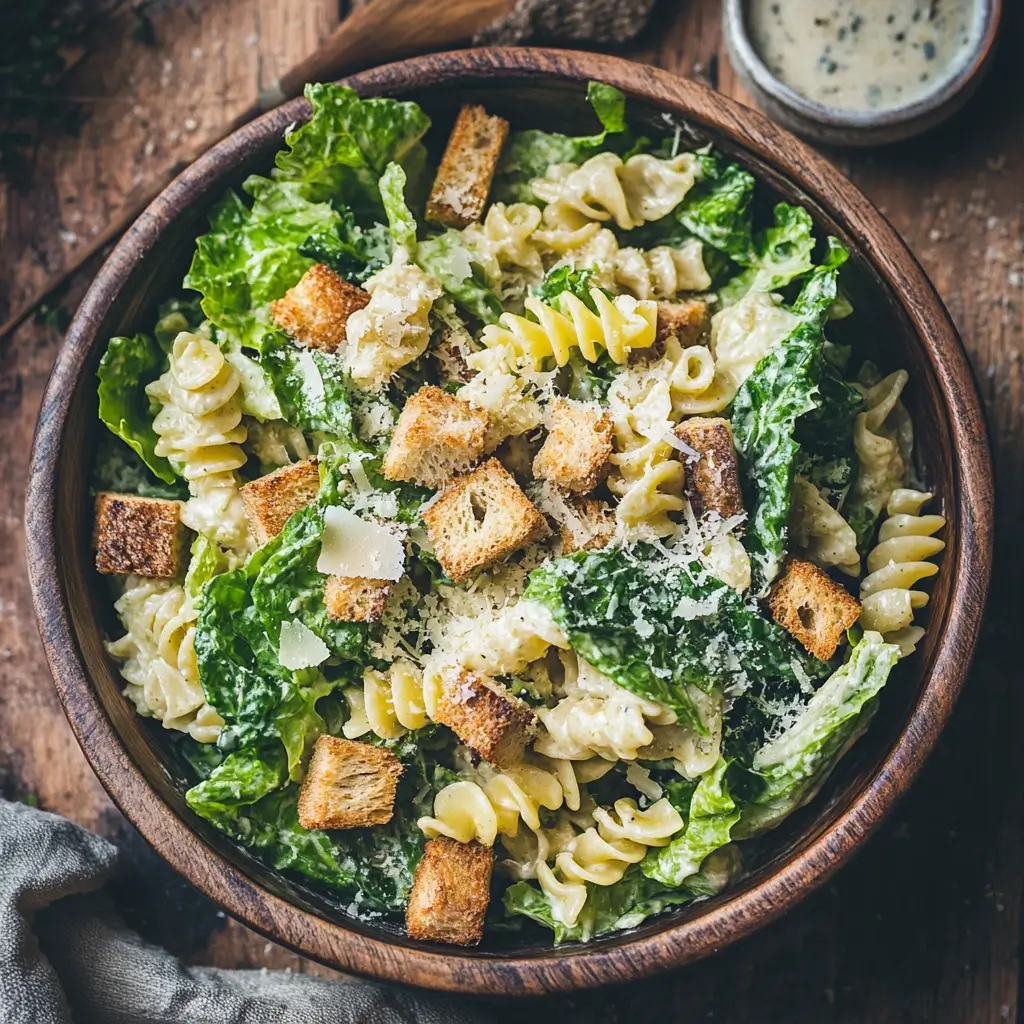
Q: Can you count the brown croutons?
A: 15